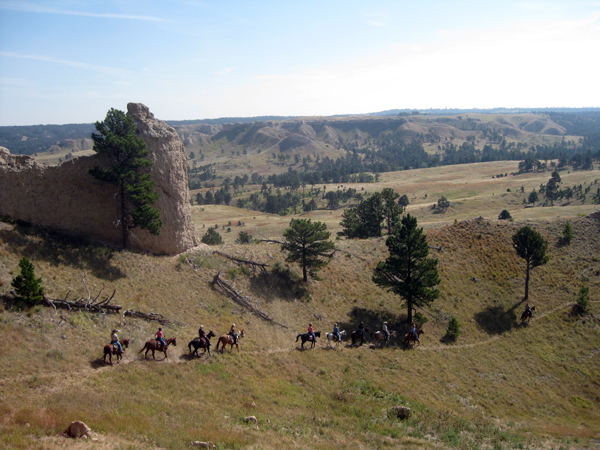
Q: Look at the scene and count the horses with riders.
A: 10